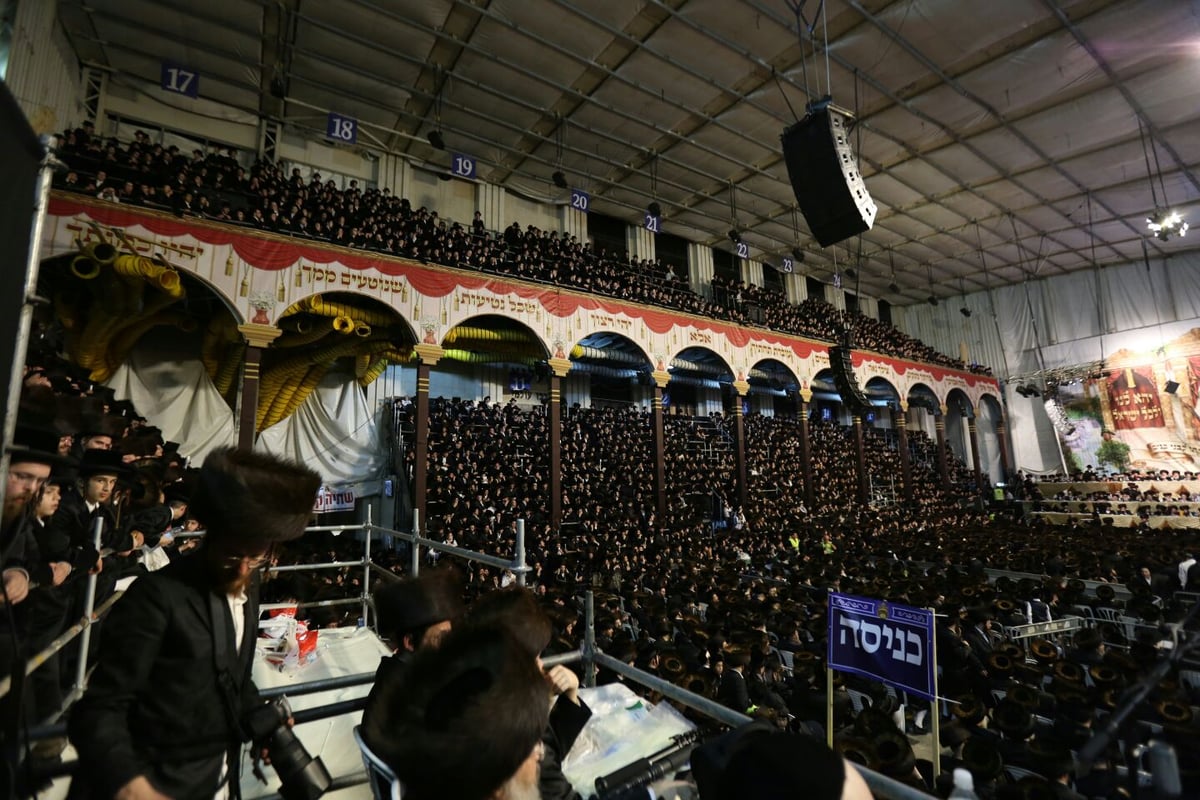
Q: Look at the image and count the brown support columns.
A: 11